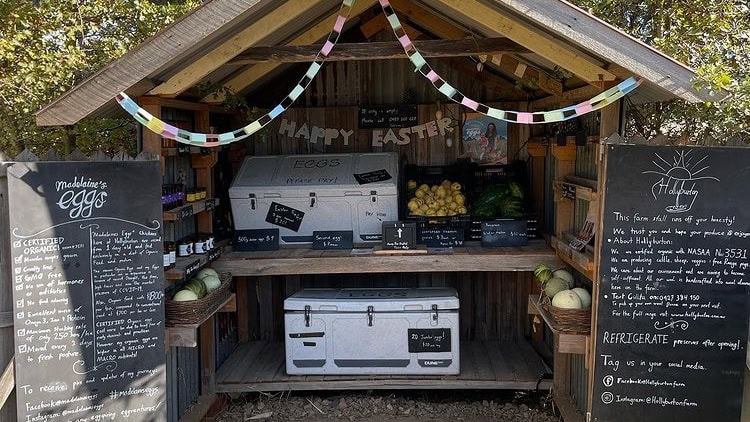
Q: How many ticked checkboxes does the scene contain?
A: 9